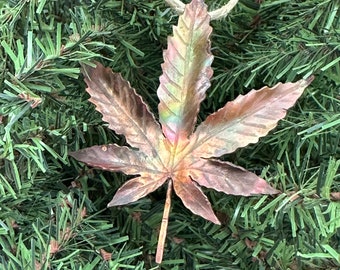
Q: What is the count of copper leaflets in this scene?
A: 7